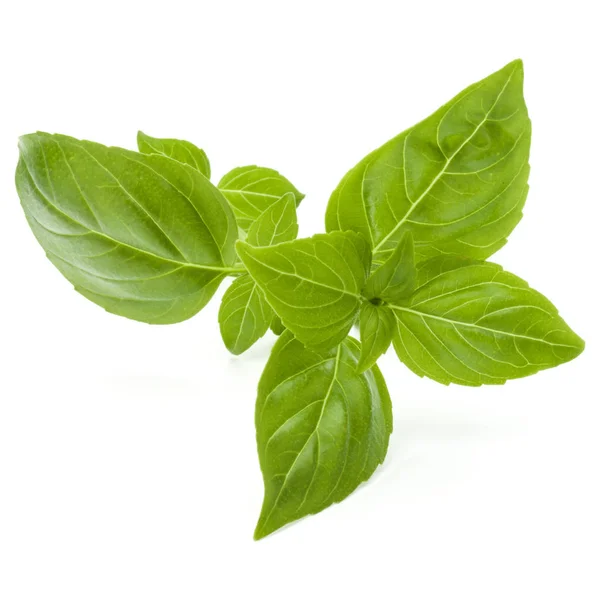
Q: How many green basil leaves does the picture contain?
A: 11